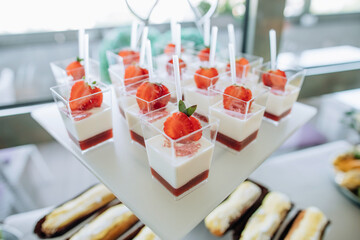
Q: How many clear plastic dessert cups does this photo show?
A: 13